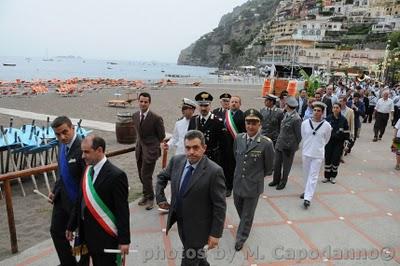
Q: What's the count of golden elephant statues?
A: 0